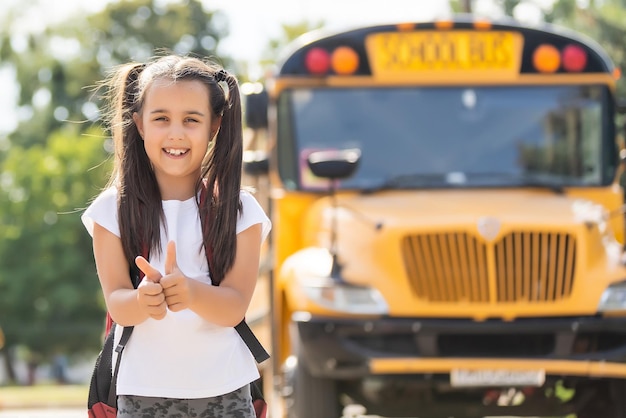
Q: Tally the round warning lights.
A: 4